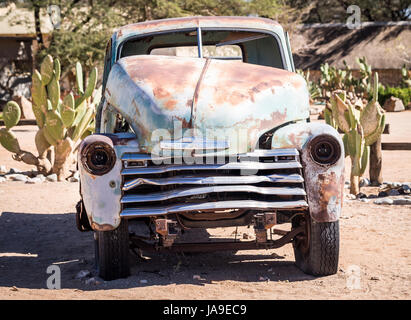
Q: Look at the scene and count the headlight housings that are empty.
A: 2